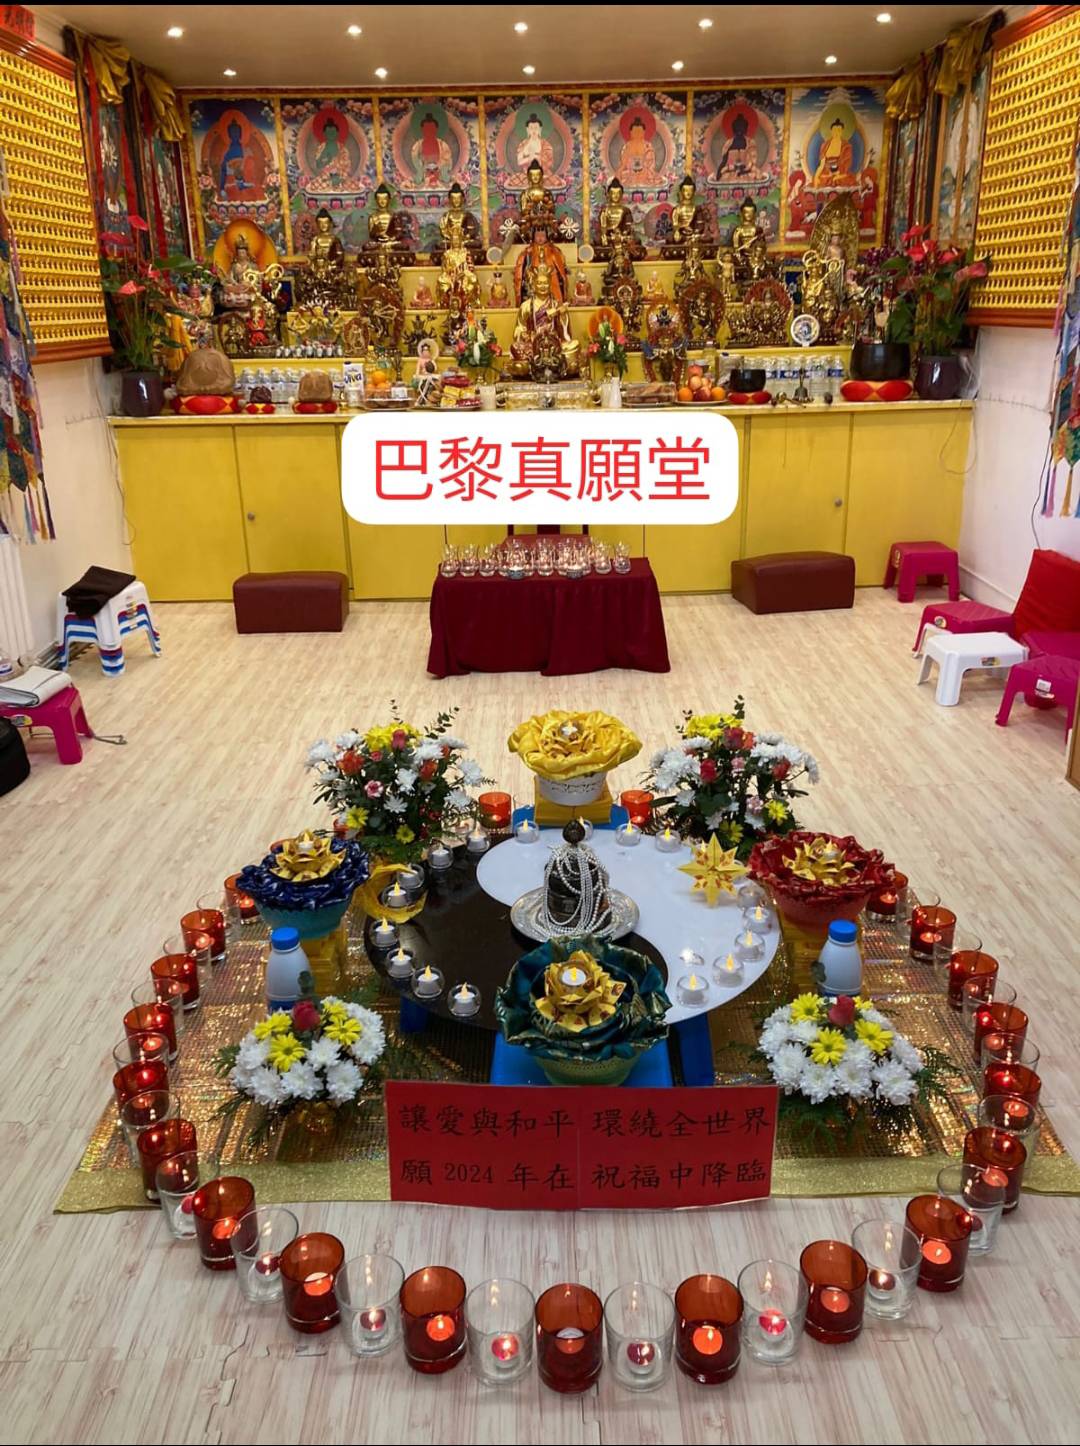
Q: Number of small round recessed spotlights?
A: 10